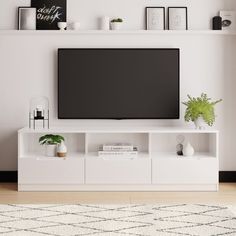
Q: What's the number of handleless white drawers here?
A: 3